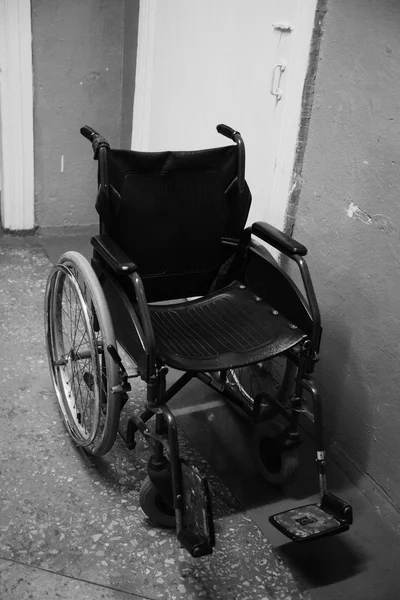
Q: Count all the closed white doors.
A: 1